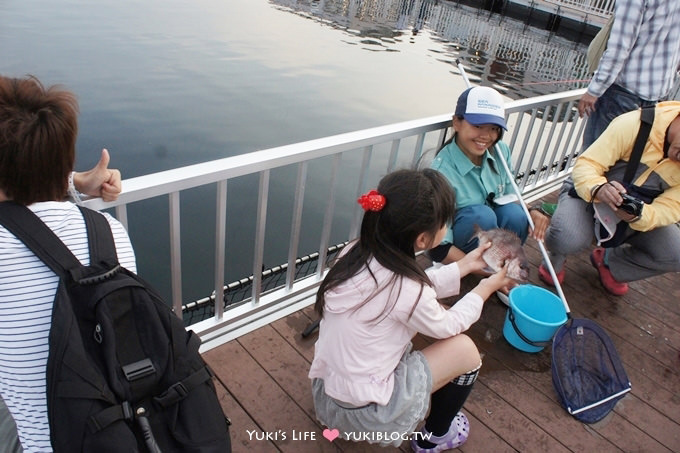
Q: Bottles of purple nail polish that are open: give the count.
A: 0